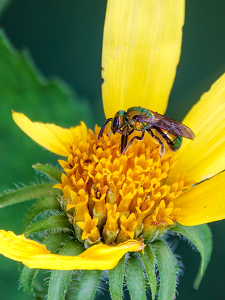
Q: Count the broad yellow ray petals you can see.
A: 5